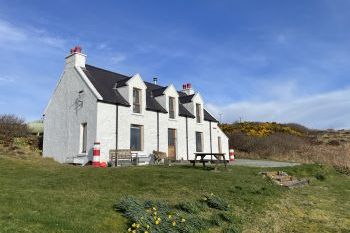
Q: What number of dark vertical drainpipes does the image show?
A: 4